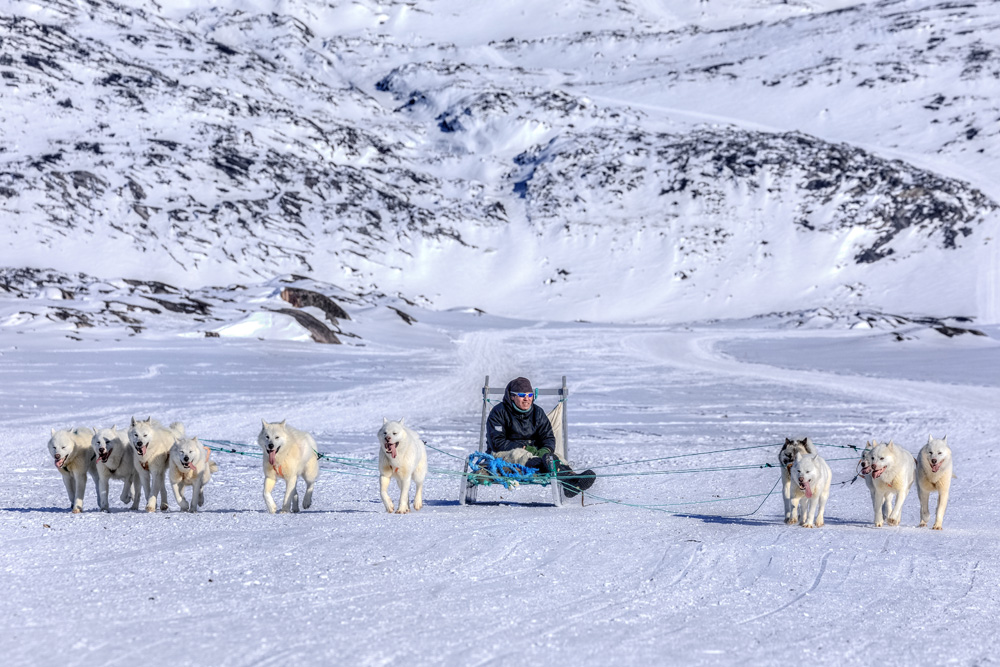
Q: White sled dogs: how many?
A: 10